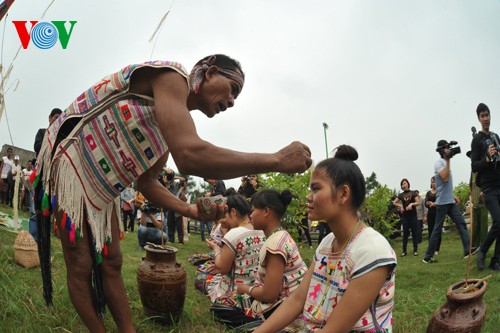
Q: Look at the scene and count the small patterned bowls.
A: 1